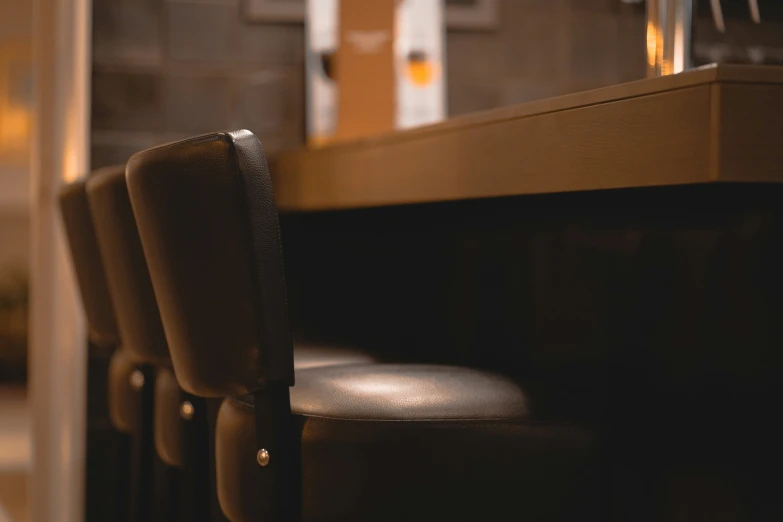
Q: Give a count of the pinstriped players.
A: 0